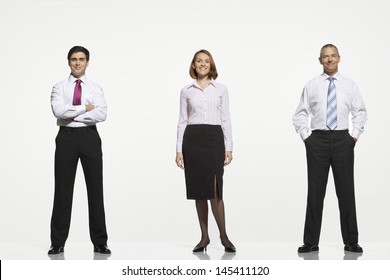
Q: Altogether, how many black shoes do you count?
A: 6